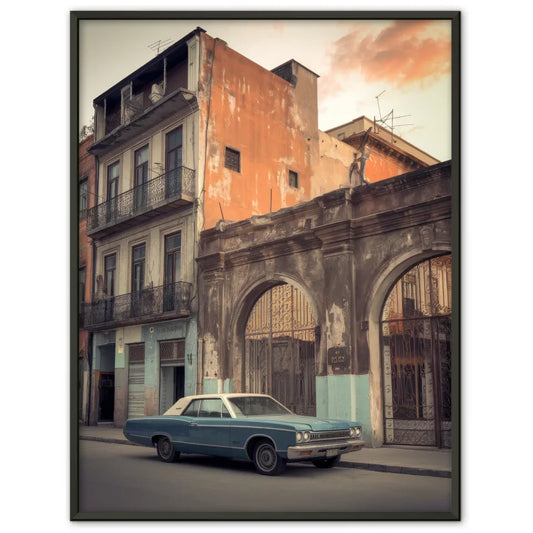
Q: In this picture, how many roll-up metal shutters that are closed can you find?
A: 1